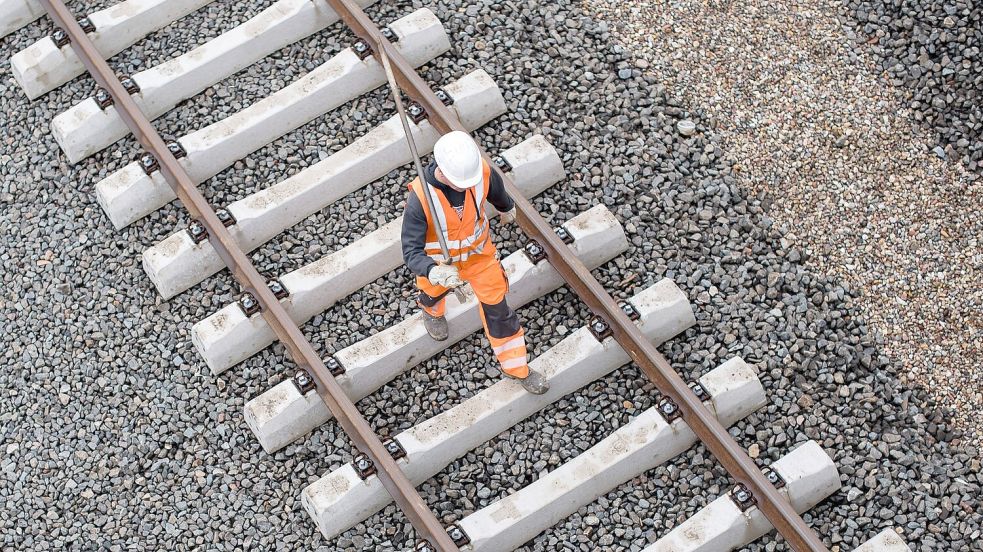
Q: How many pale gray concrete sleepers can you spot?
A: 11